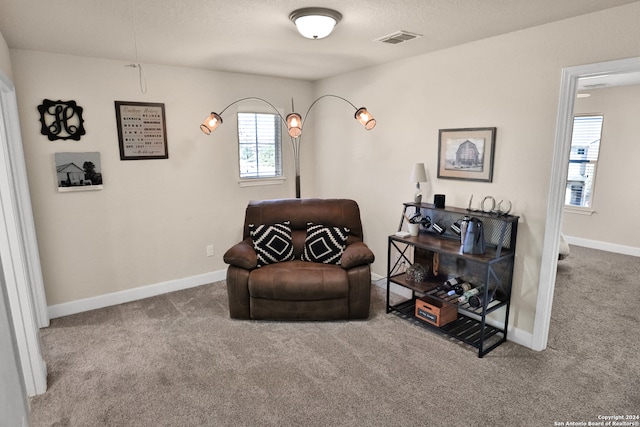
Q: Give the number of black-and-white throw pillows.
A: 2